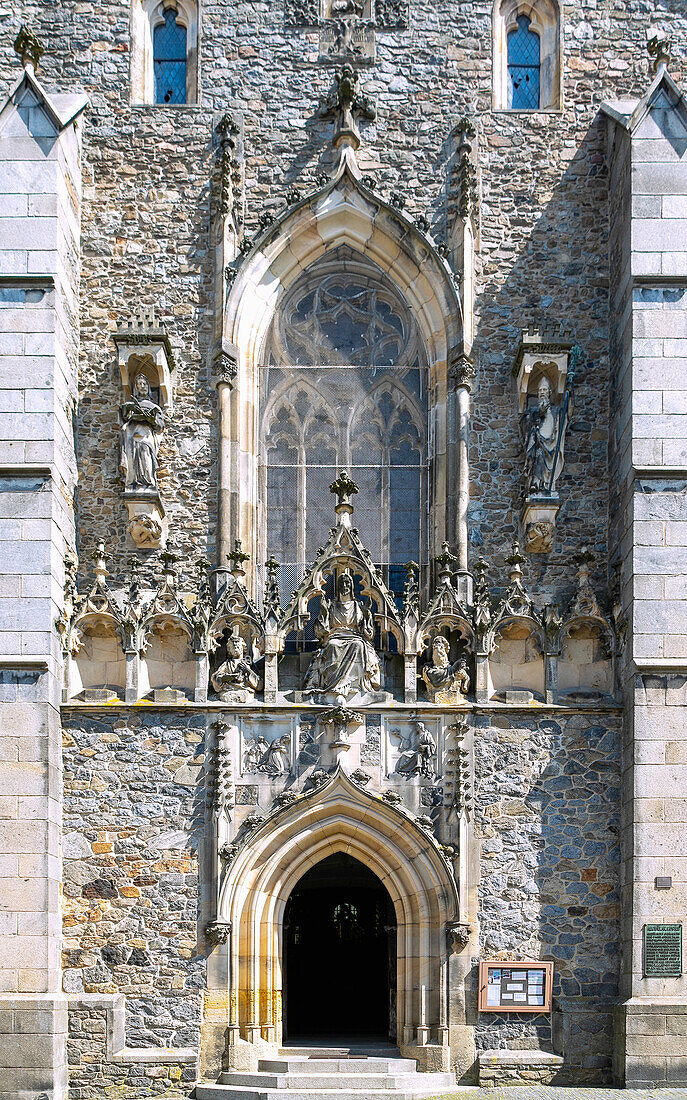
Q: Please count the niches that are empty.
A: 4